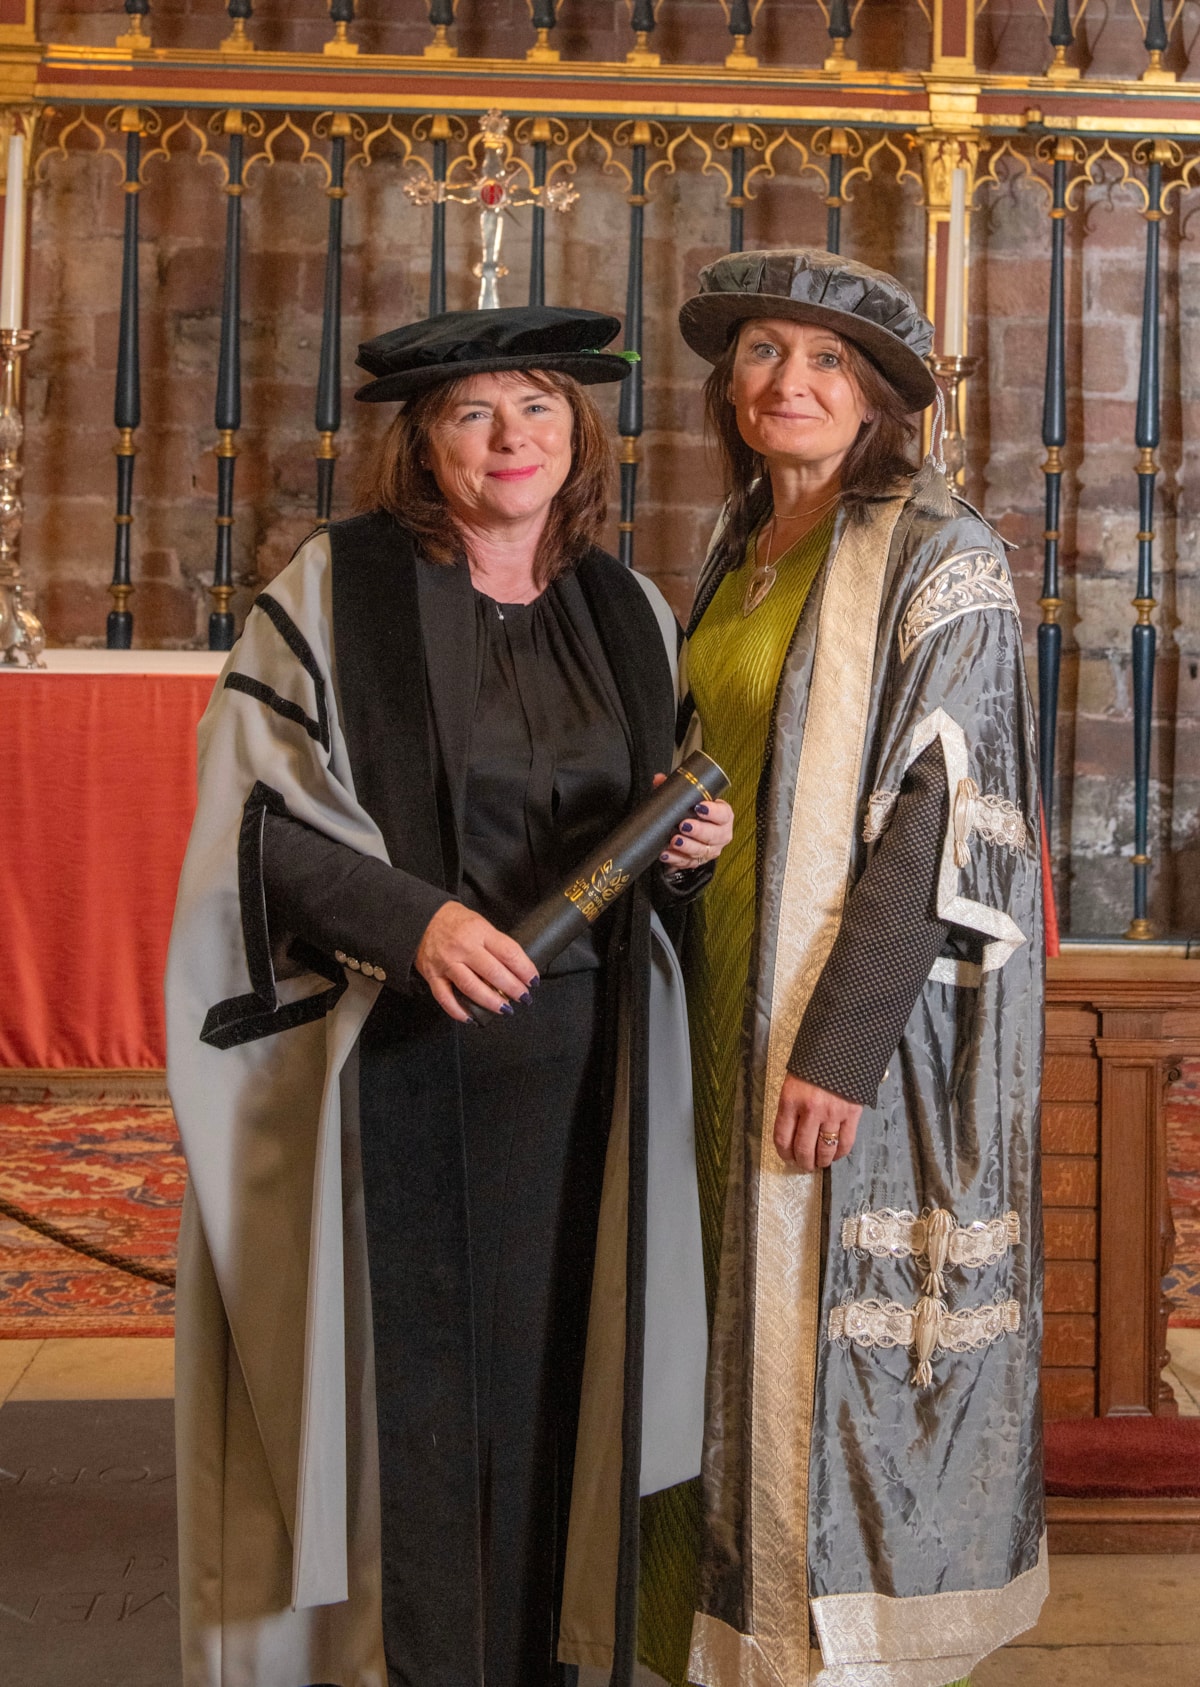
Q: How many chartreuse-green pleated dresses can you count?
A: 1